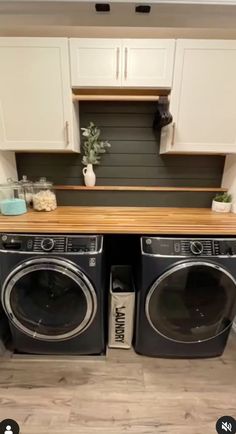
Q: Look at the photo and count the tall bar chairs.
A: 0